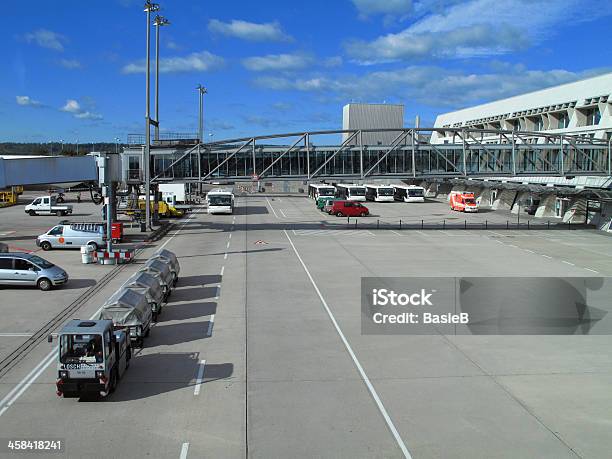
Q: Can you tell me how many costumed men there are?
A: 0